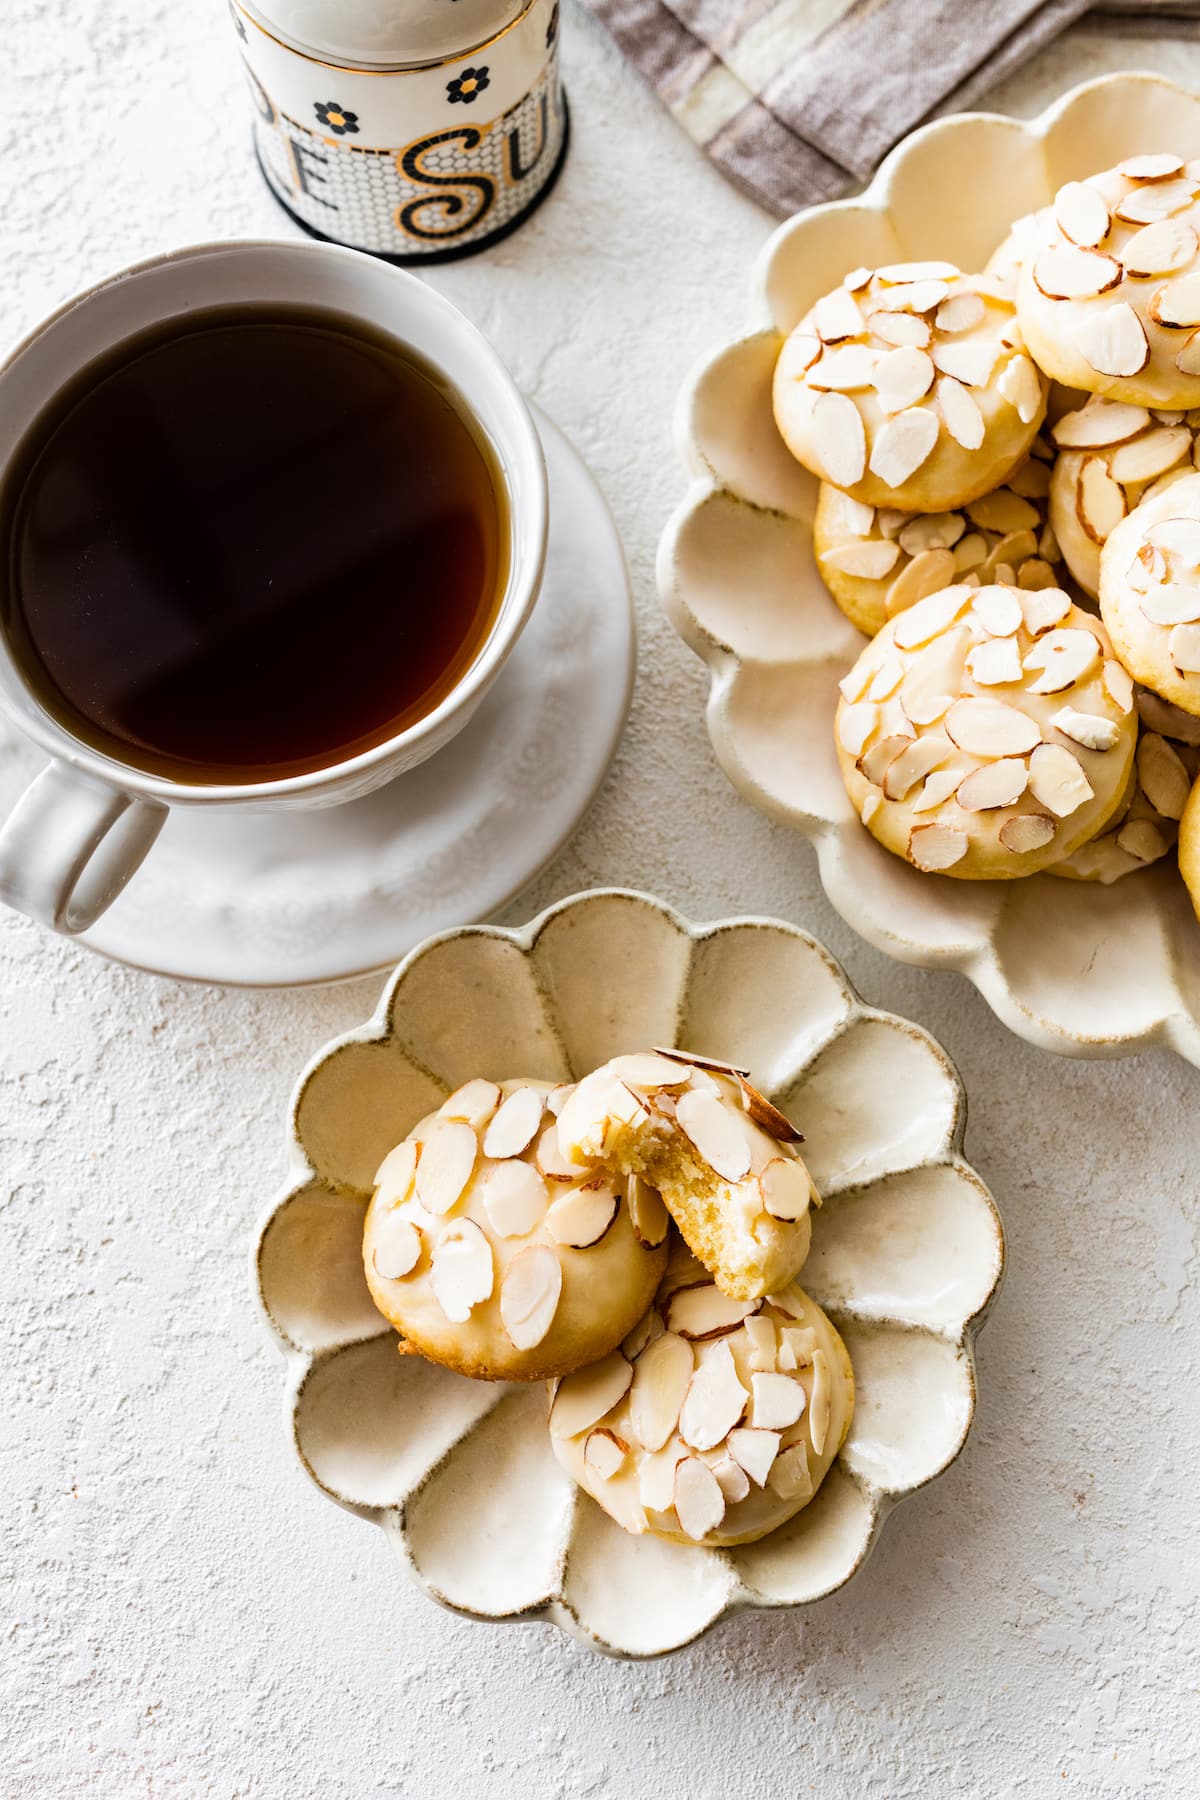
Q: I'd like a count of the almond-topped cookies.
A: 12